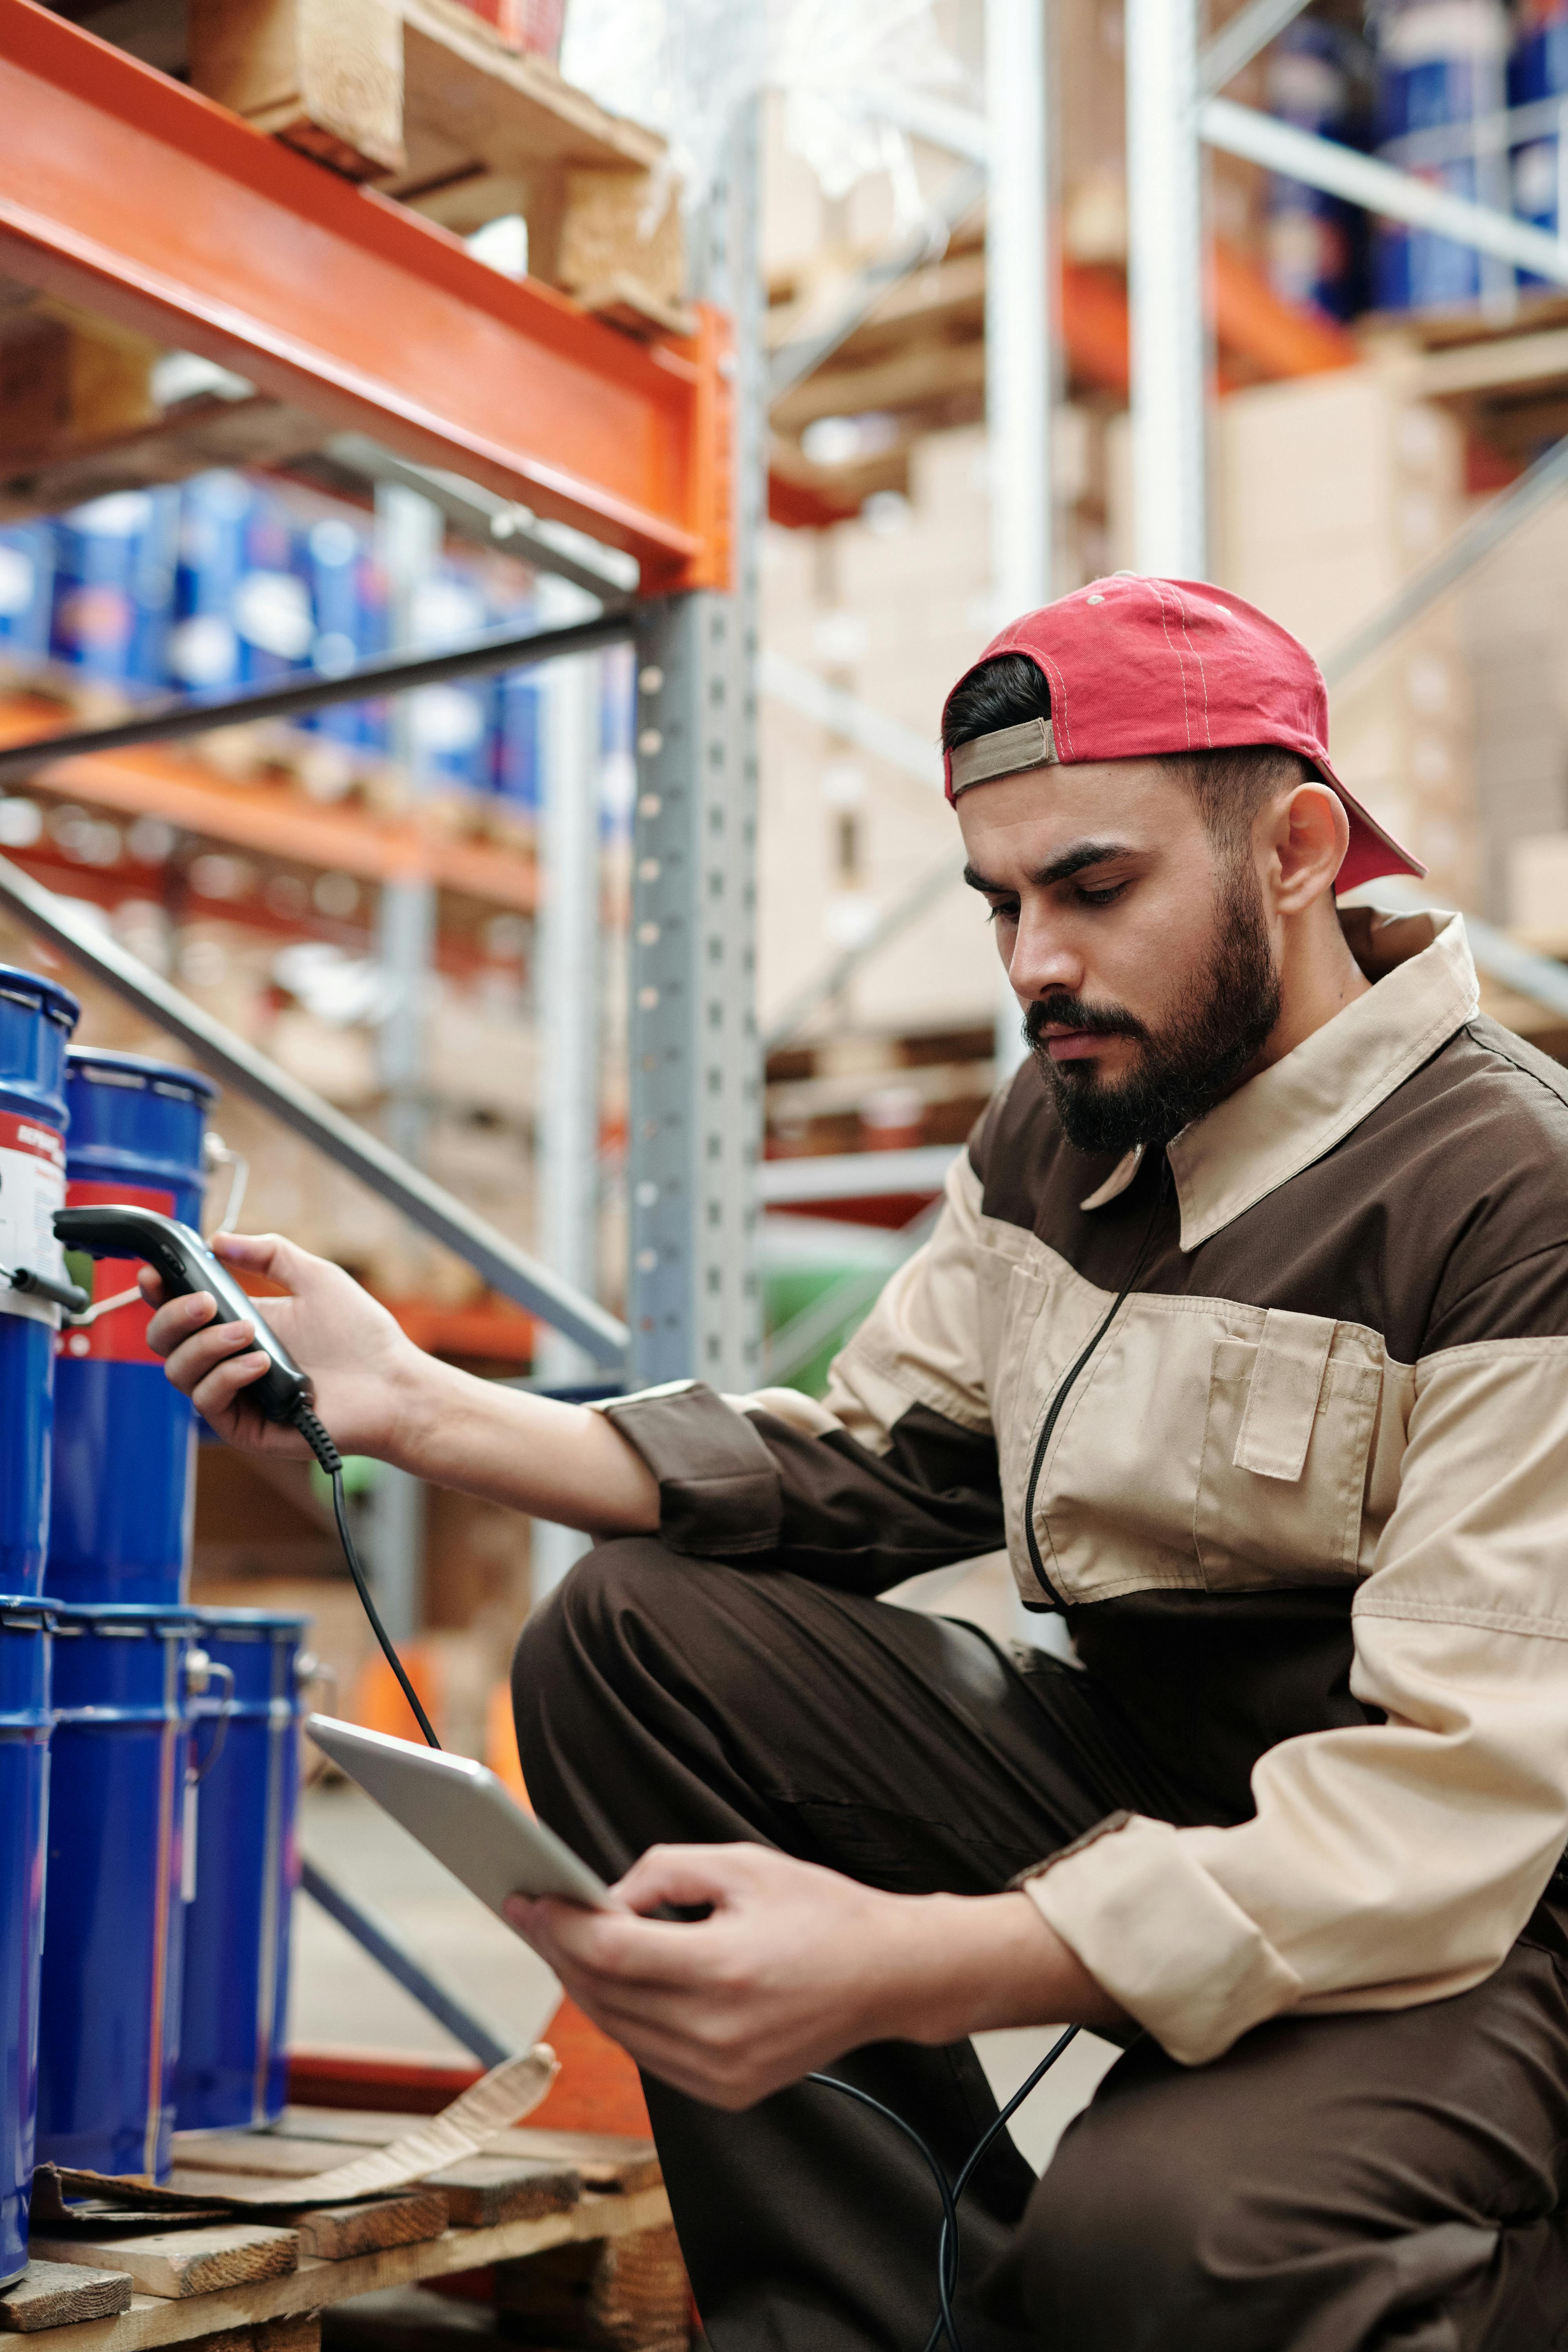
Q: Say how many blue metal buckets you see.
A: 5